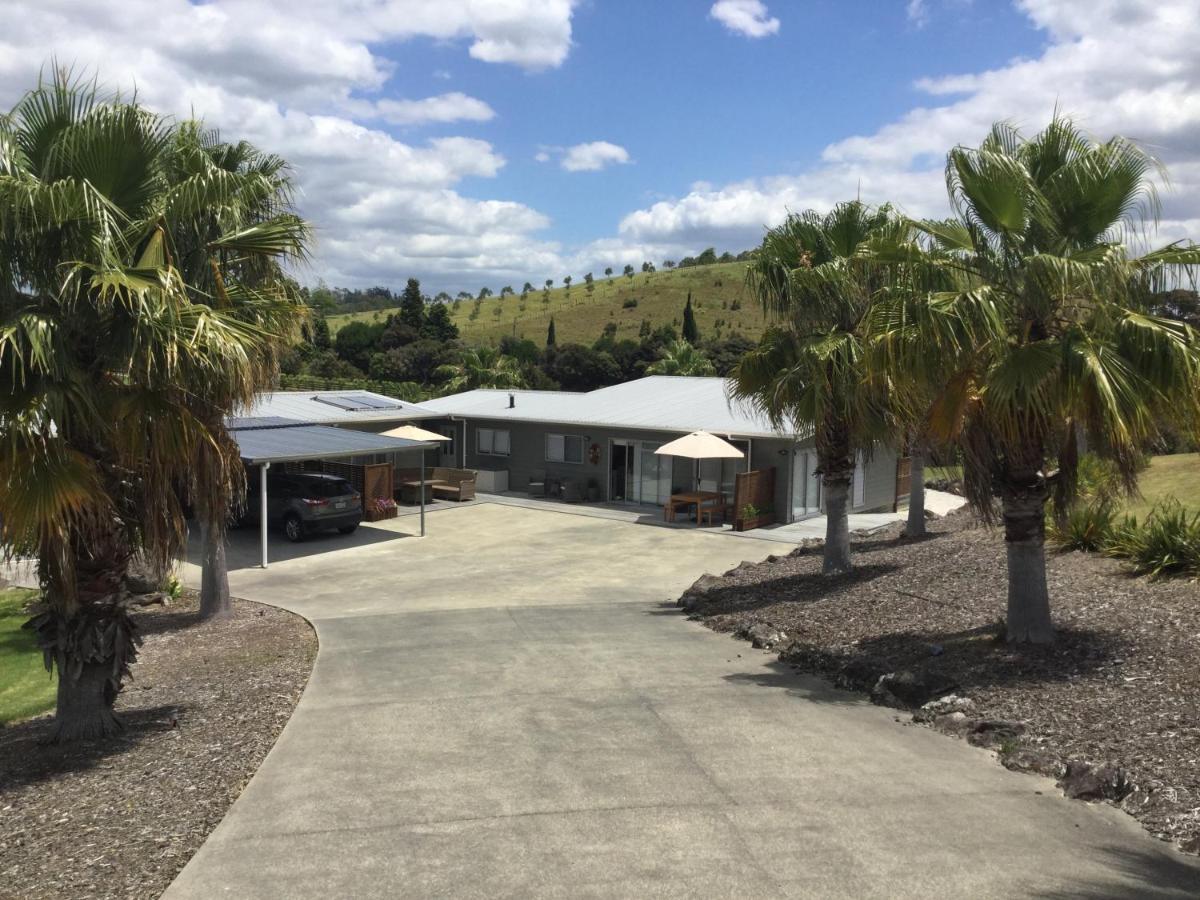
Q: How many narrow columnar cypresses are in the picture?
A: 2